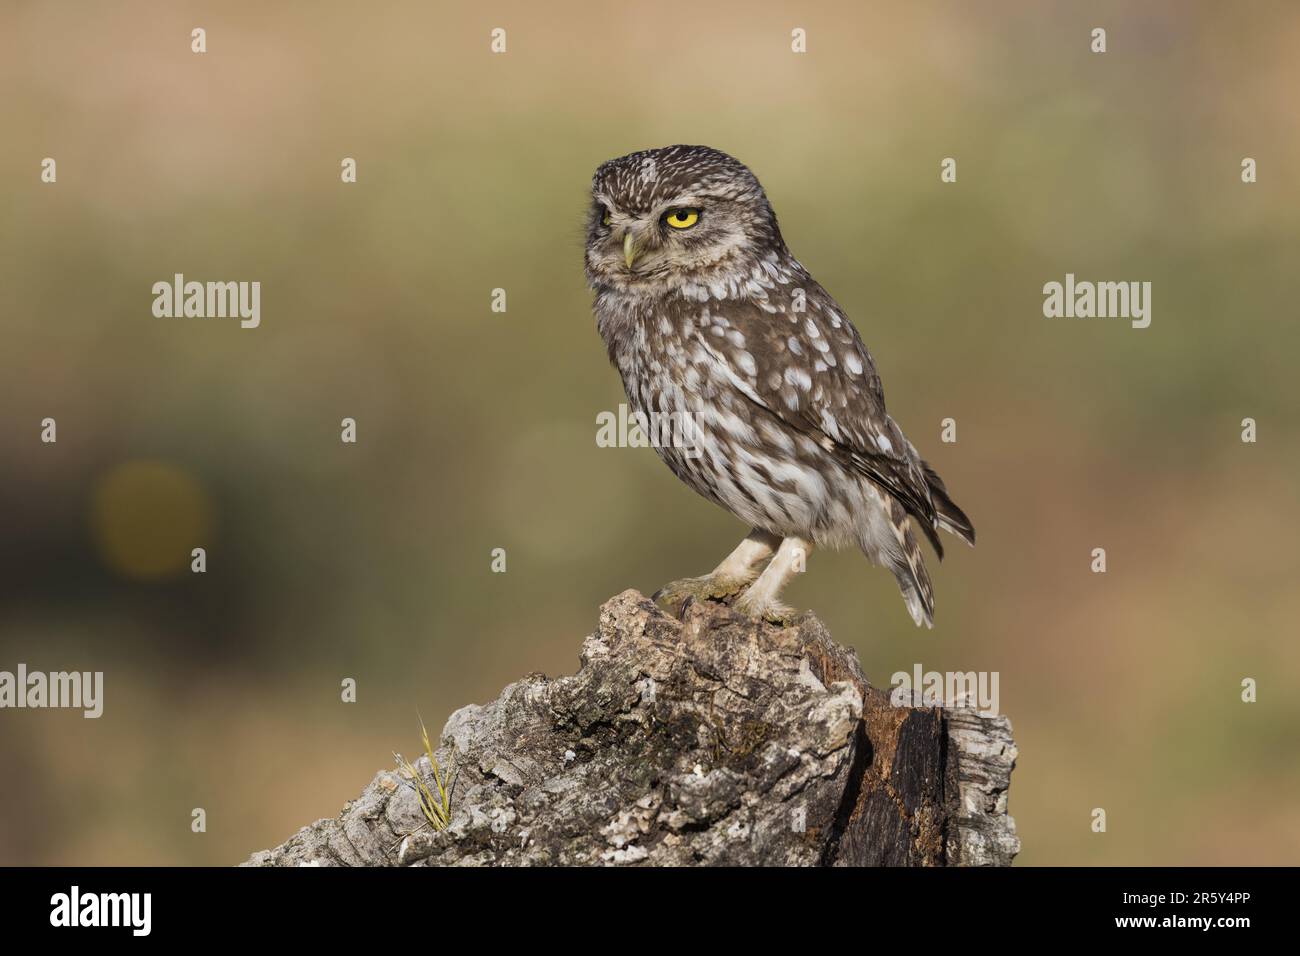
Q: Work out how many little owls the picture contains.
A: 1